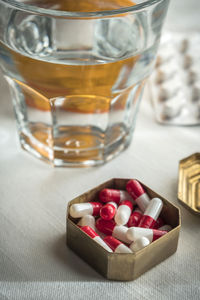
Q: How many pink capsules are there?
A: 0